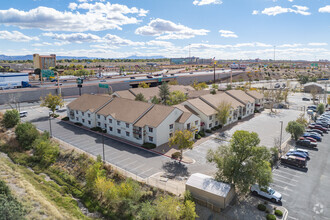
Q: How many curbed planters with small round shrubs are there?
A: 1